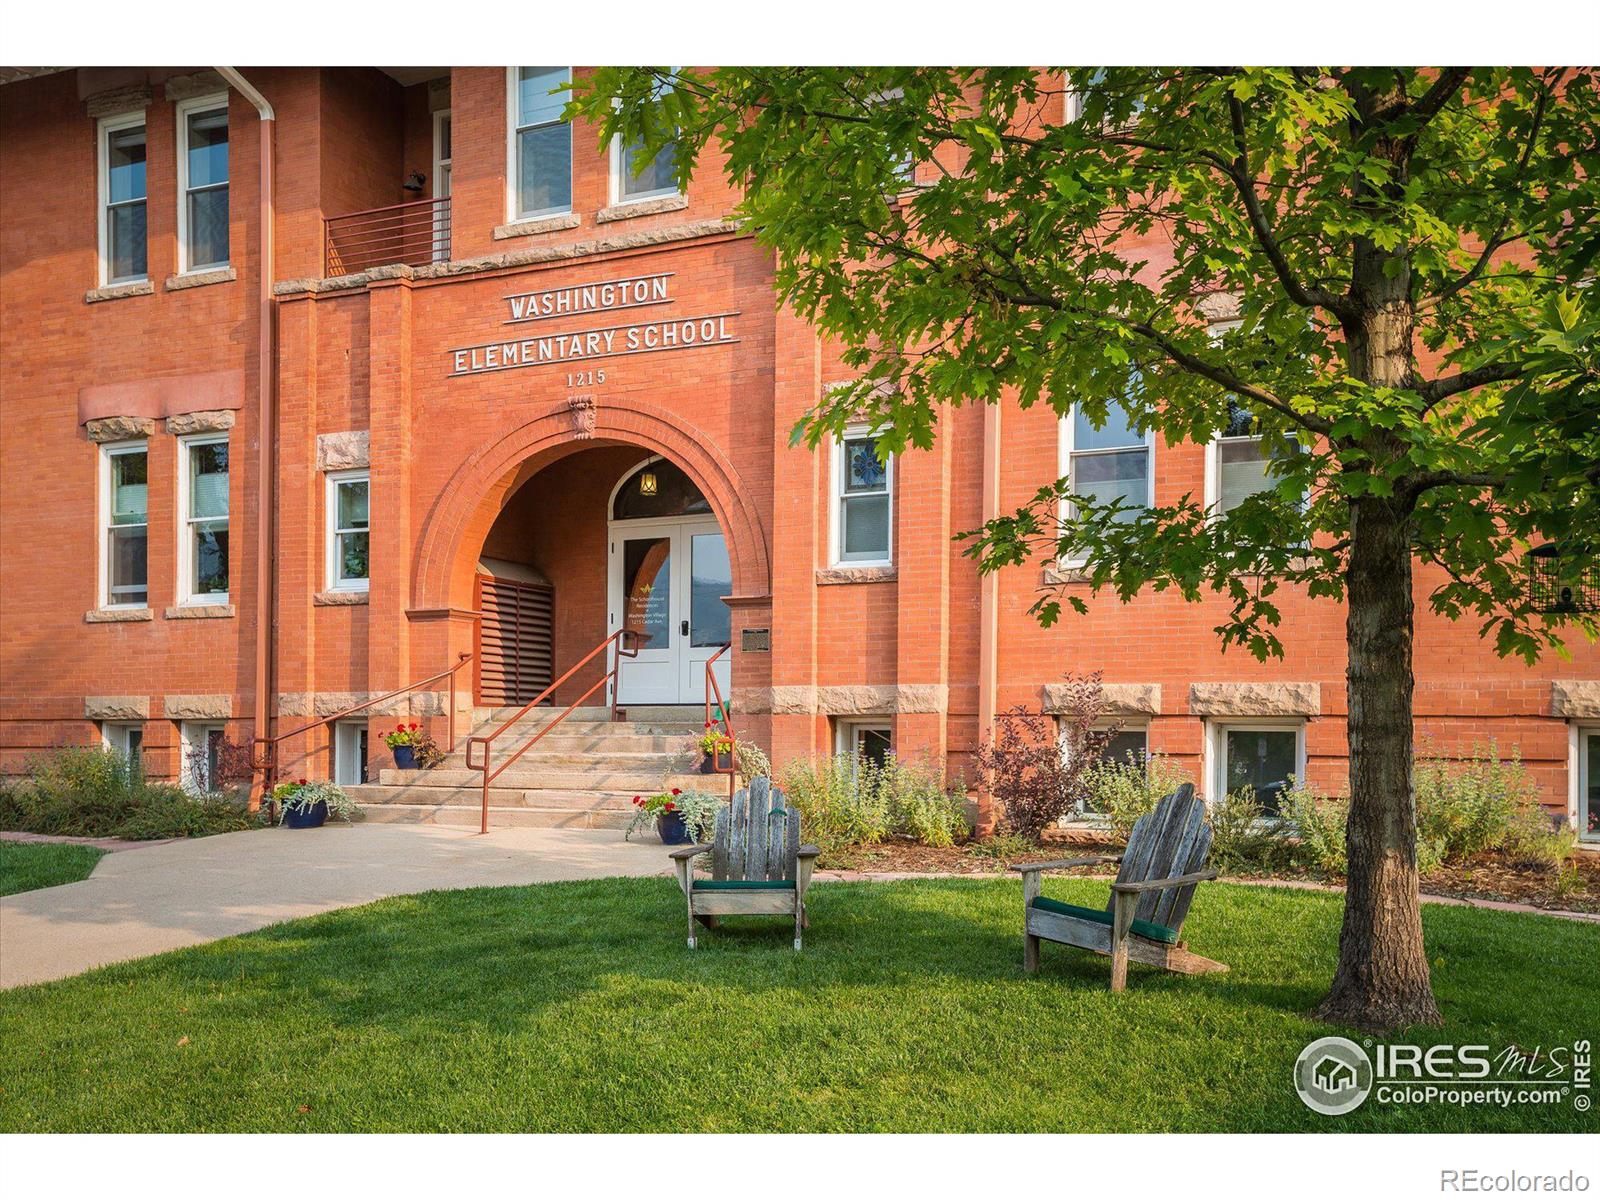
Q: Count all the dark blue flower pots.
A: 4